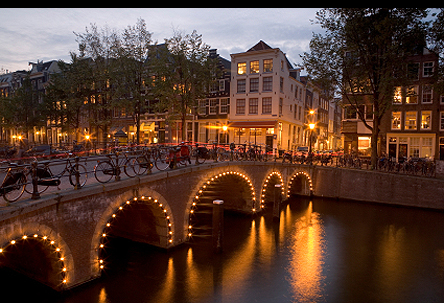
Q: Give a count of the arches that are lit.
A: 5